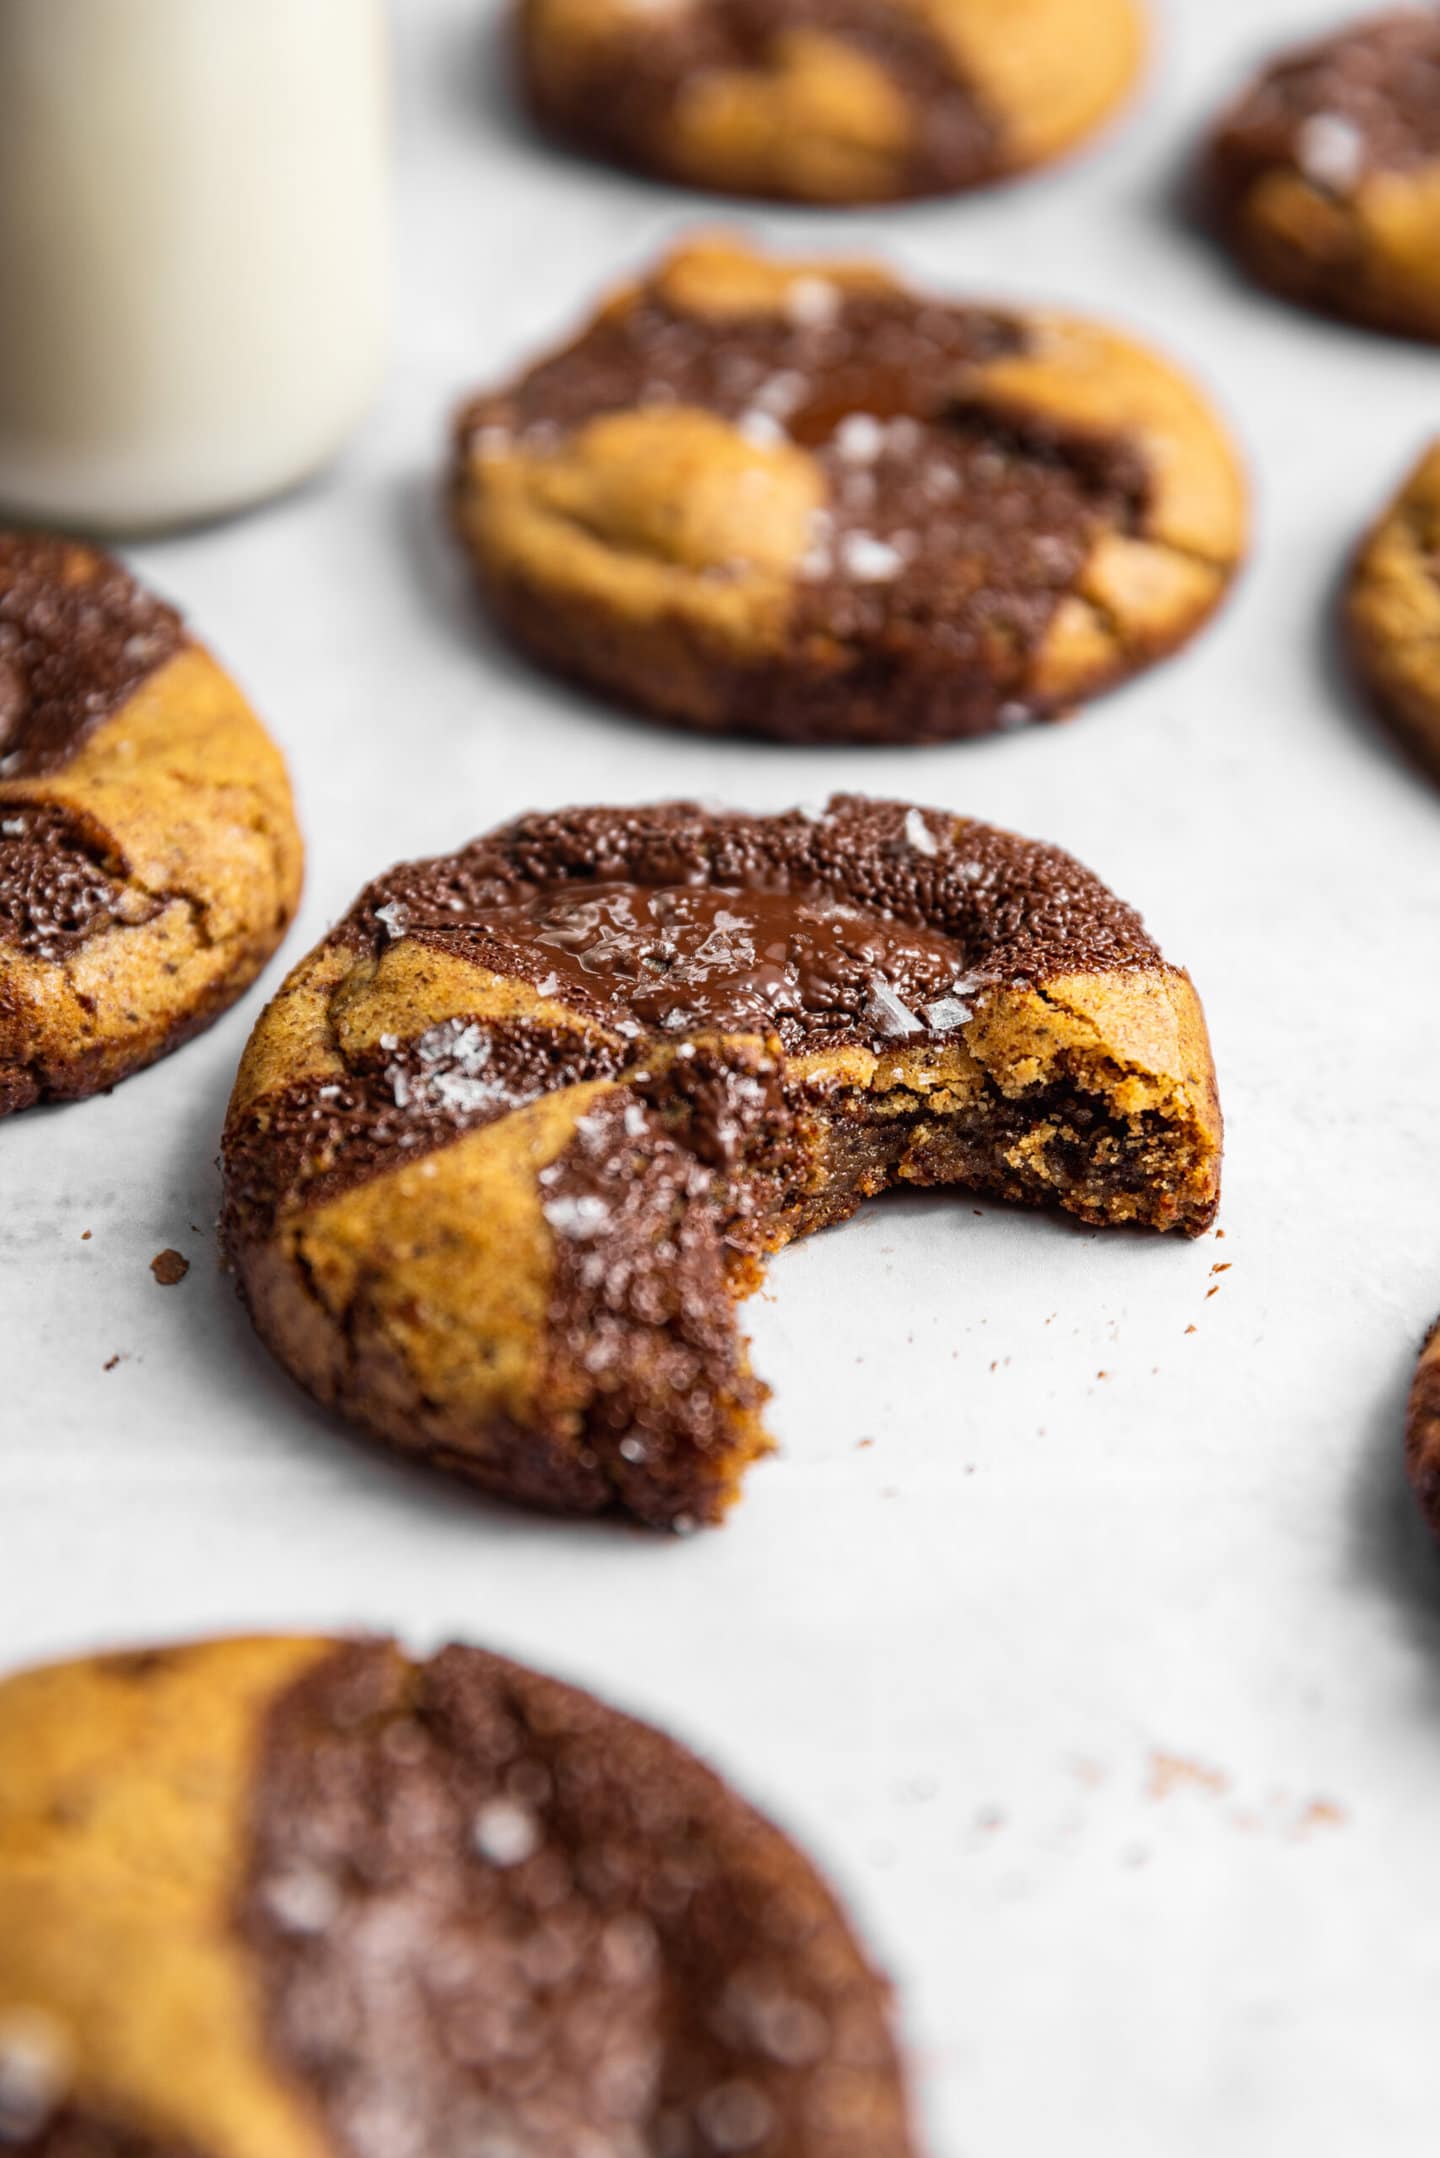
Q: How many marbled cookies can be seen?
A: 8